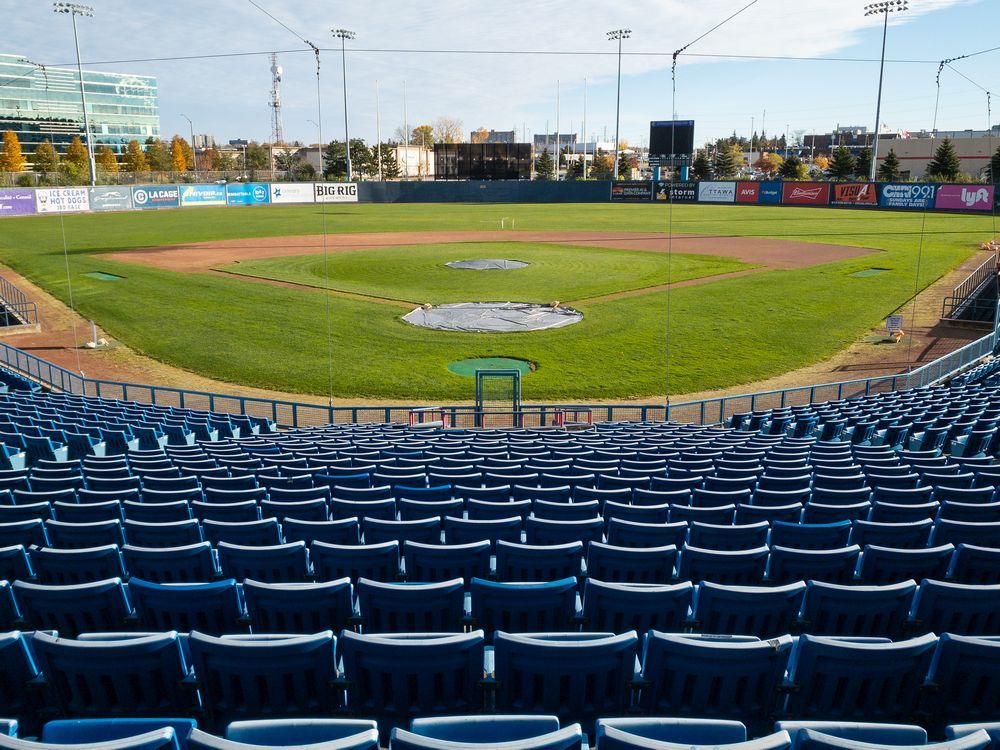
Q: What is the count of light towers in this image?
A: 4